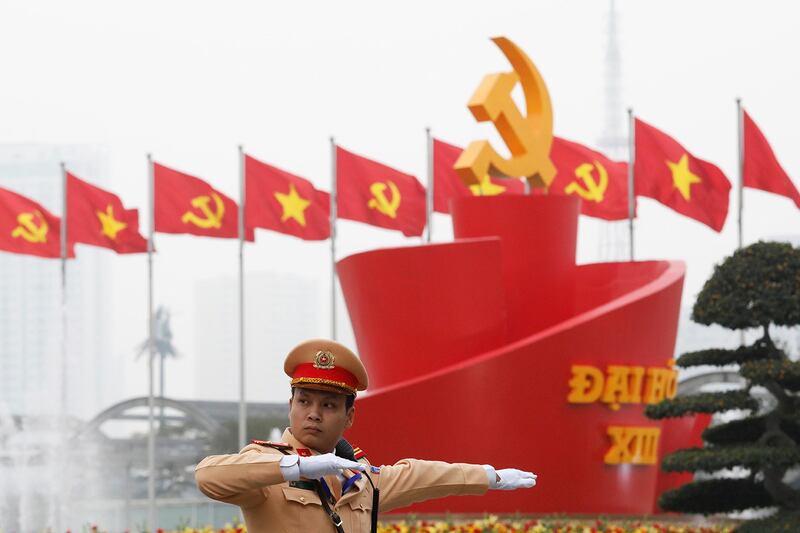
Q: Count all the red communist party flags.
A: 4